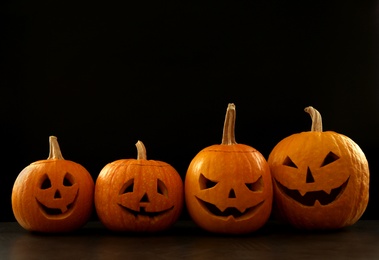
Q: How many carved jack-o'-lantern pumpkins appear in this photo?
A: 4